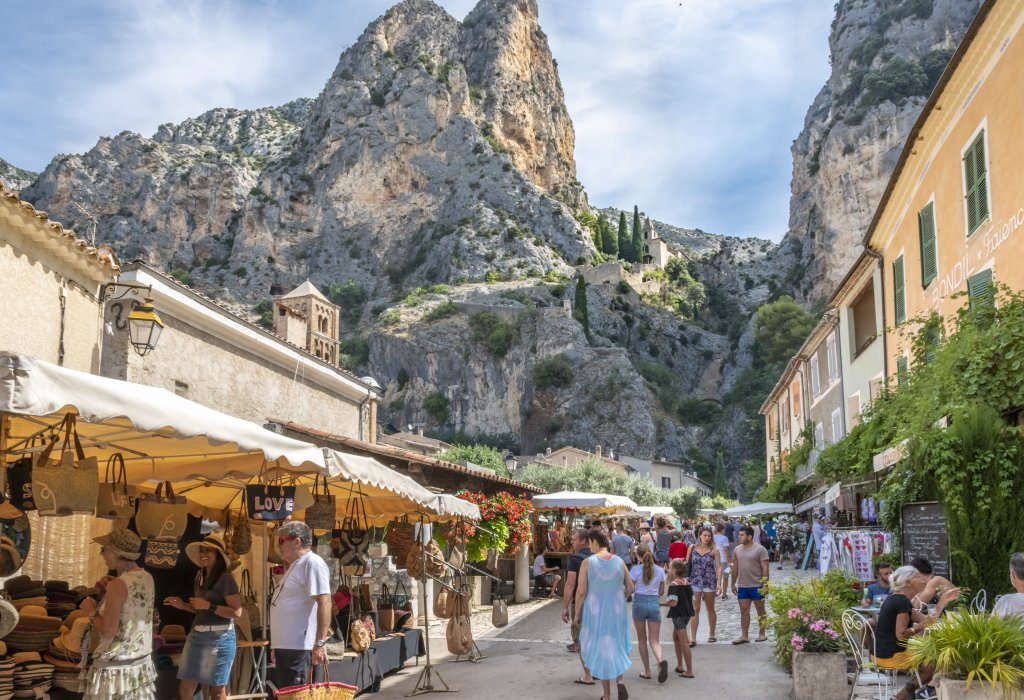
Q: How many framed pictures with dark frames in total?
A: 0